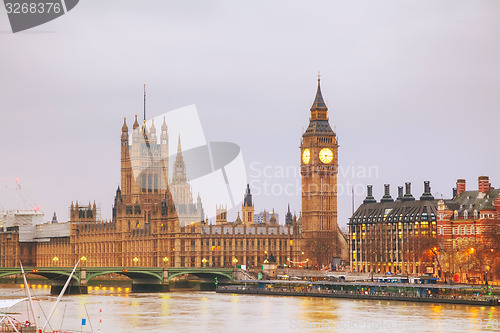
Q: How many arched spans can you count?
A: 3